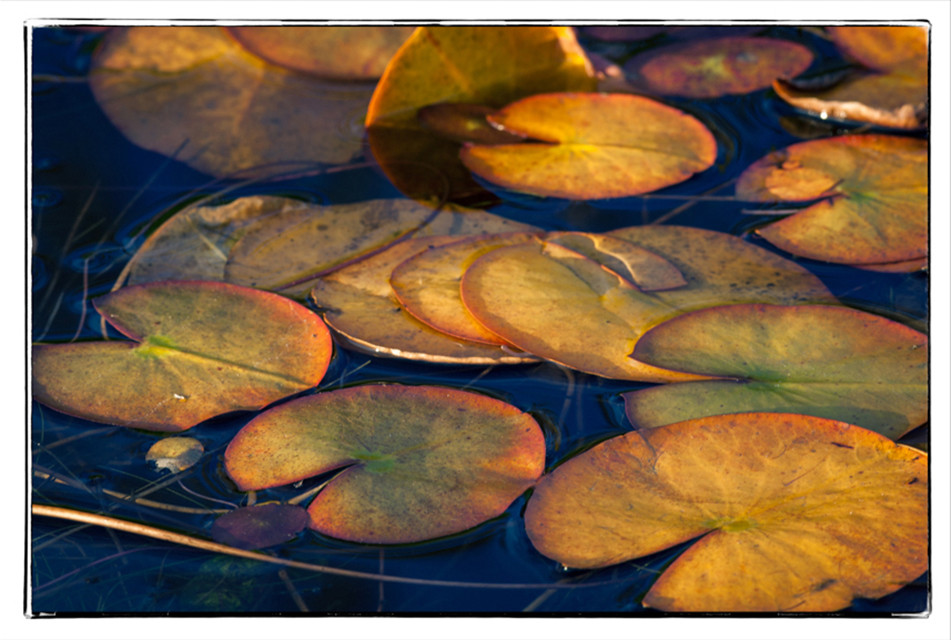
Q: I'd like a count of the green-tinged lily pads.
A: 3